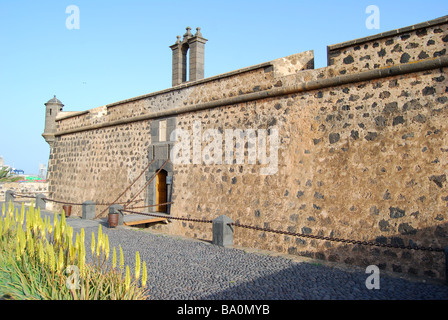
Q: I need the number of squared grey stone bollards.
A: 5